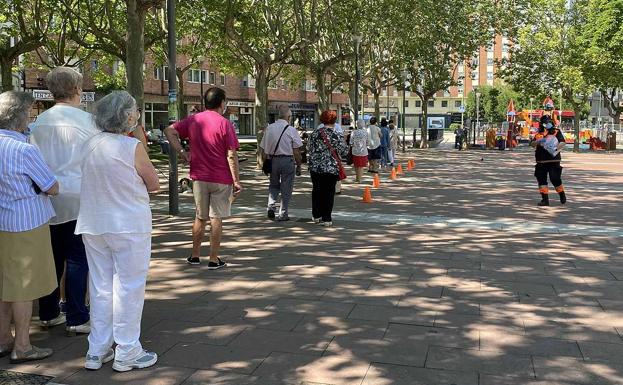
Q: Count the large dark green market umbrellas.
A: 0